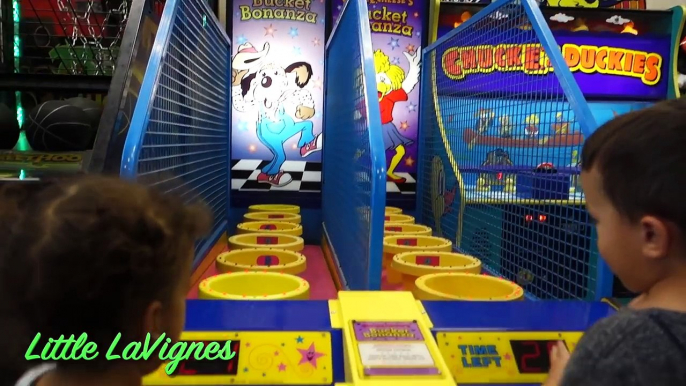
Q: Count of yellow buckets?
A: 12